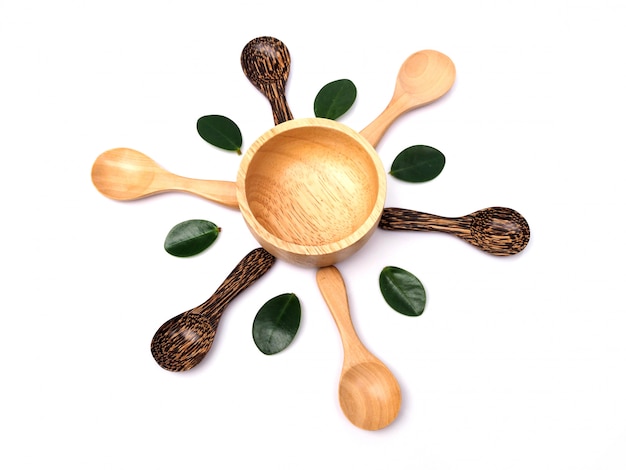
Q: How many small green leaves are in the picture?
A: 6